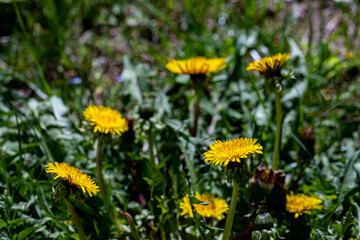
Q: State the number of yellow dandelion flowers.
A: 7